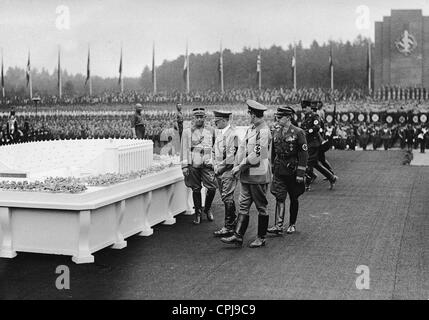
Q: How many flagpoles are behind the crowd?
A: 12